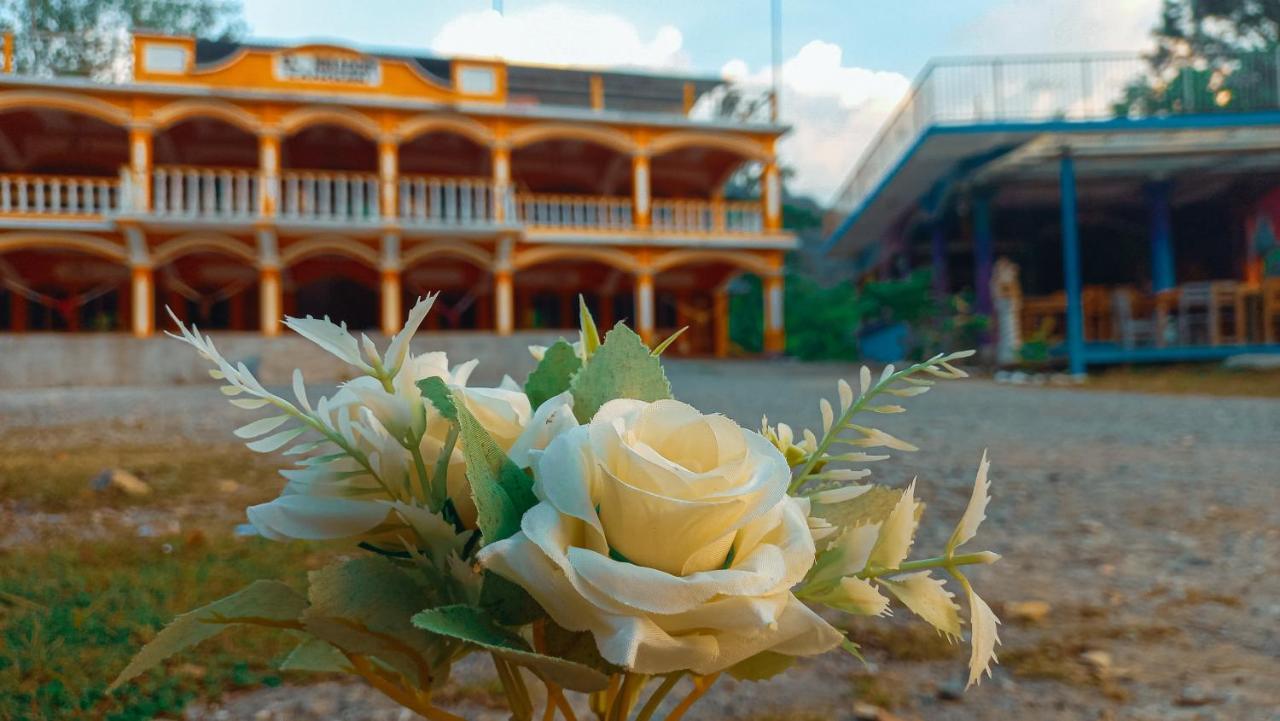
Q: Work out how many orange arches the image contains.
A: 12